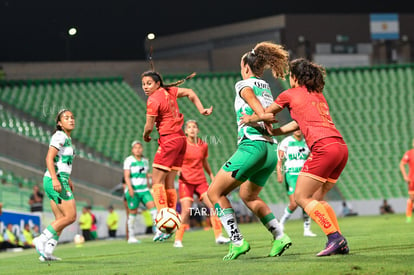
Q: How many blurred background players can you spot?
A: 4